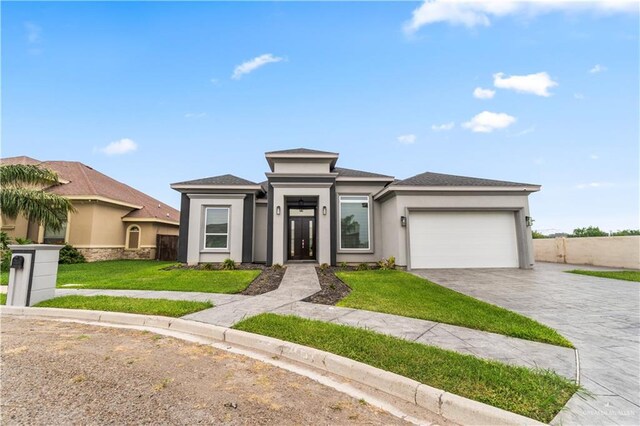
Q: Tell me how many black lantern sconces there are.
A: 4